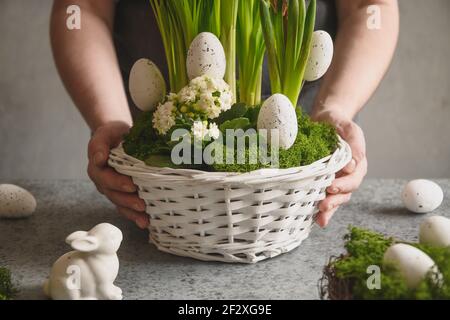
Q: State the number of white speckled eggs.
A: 8